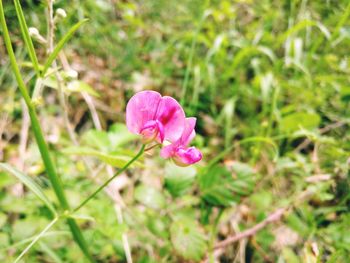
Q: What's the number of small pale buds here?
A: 2